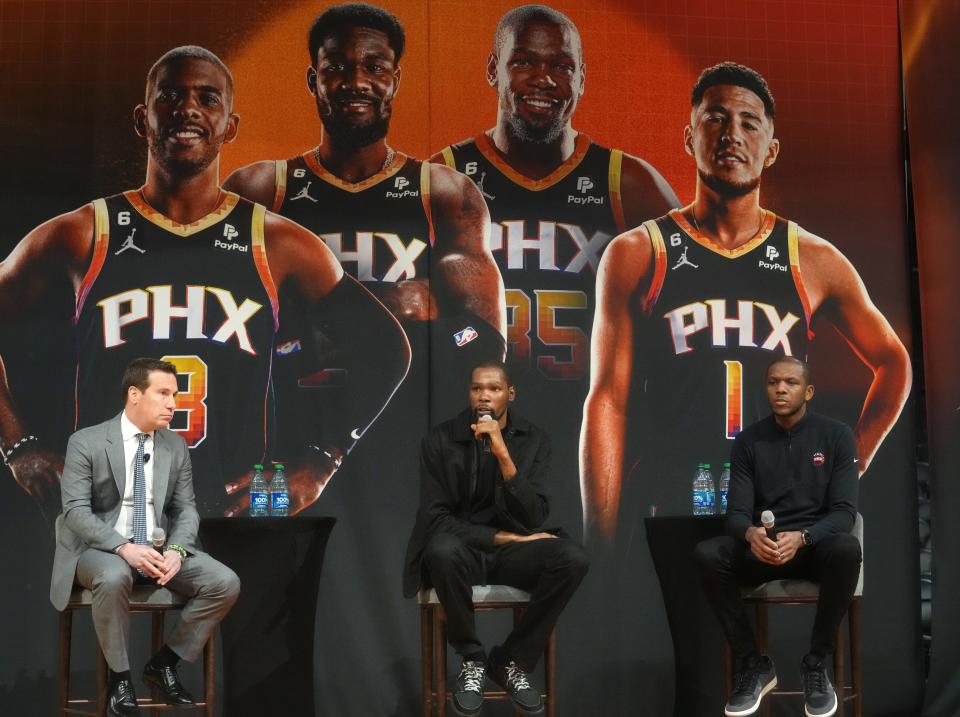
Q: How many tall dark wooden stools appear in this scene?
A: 3